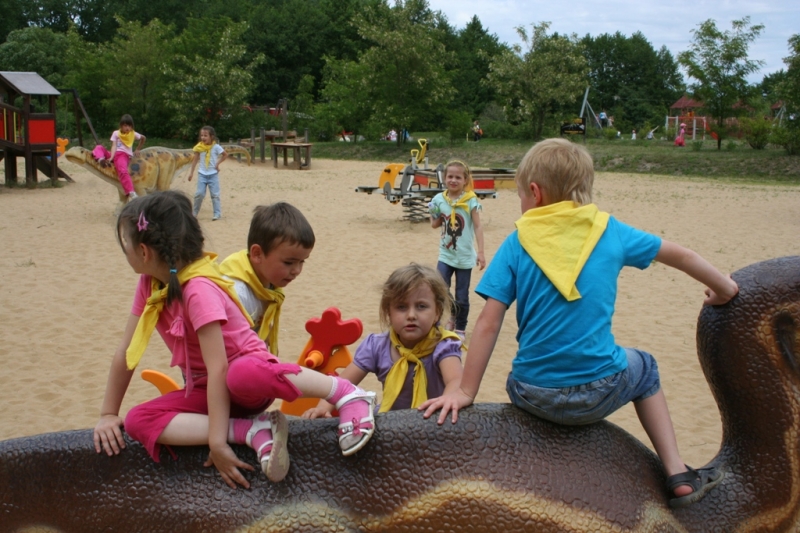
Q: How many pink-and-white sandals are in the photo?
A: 2